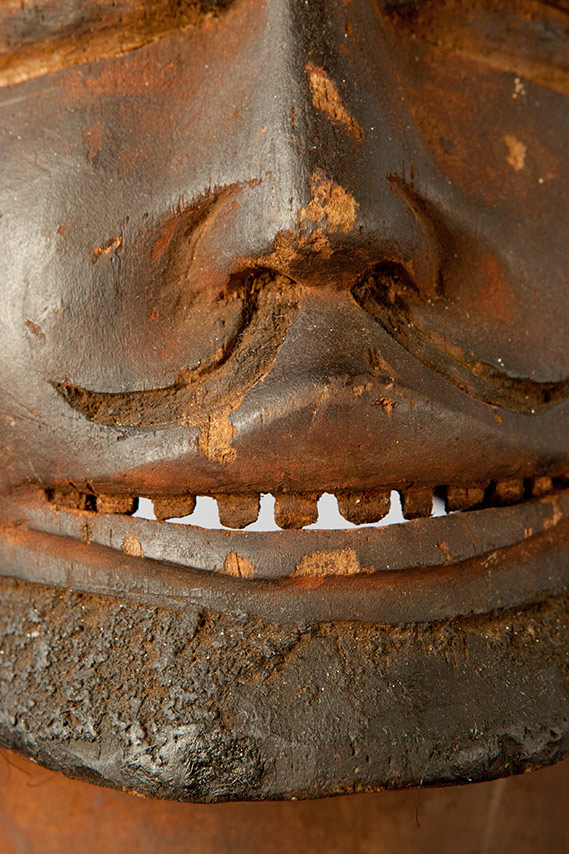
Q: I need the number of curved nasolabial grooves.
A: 2